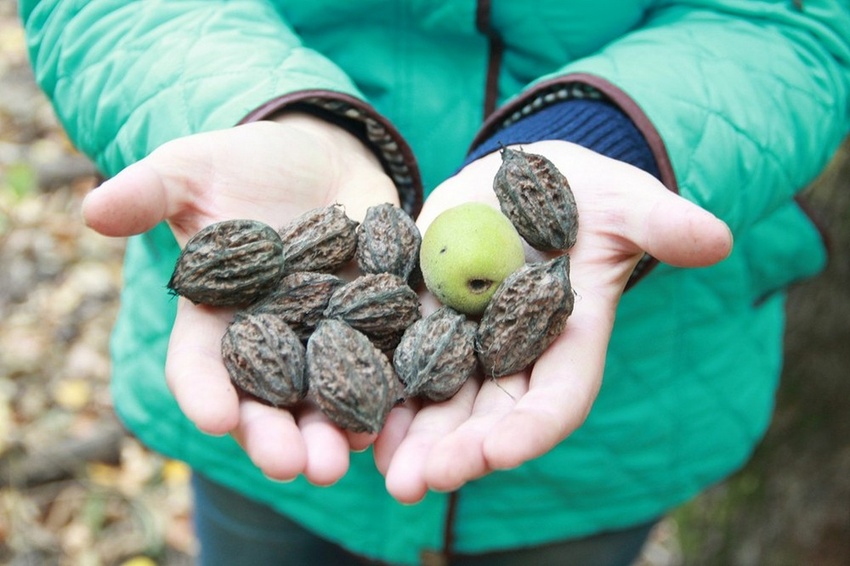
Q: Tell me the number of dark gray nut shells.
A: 10